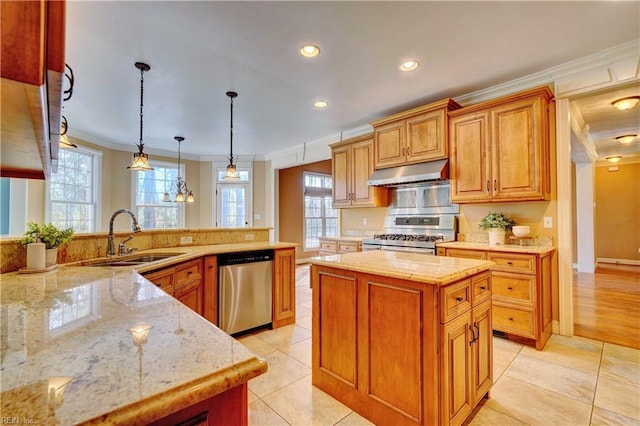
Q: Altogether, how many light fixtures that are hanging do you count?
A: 4